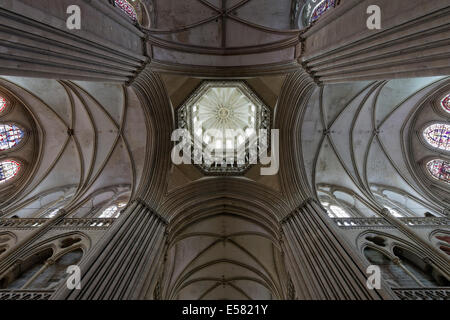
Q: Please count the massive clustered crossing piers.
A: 4